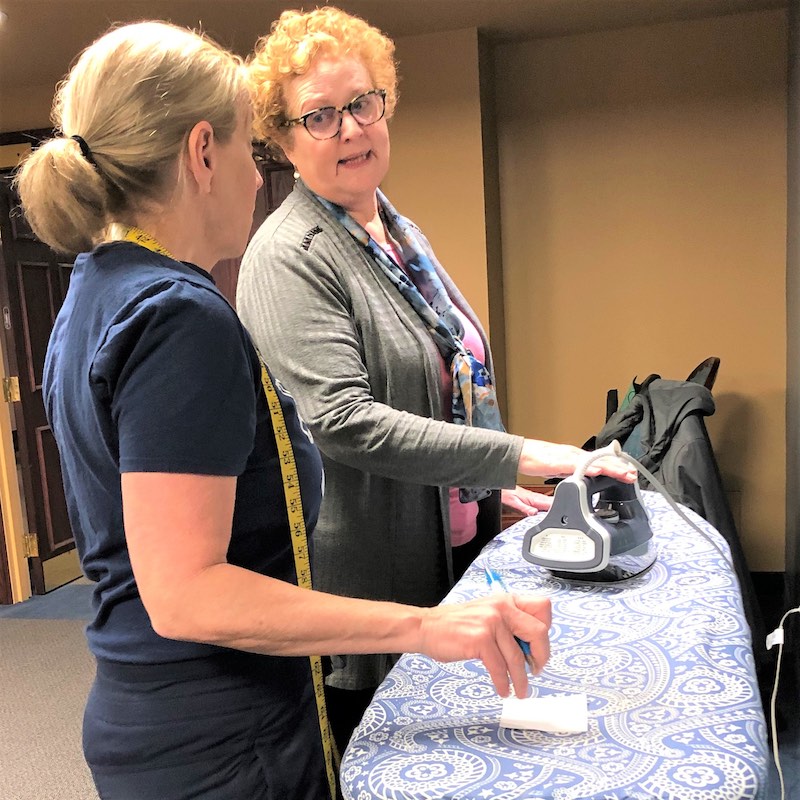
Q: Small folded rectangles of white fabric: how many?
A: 1